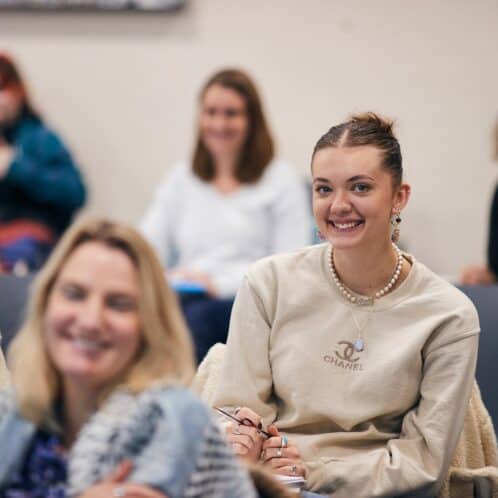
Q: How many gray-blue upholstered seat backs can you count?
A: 2